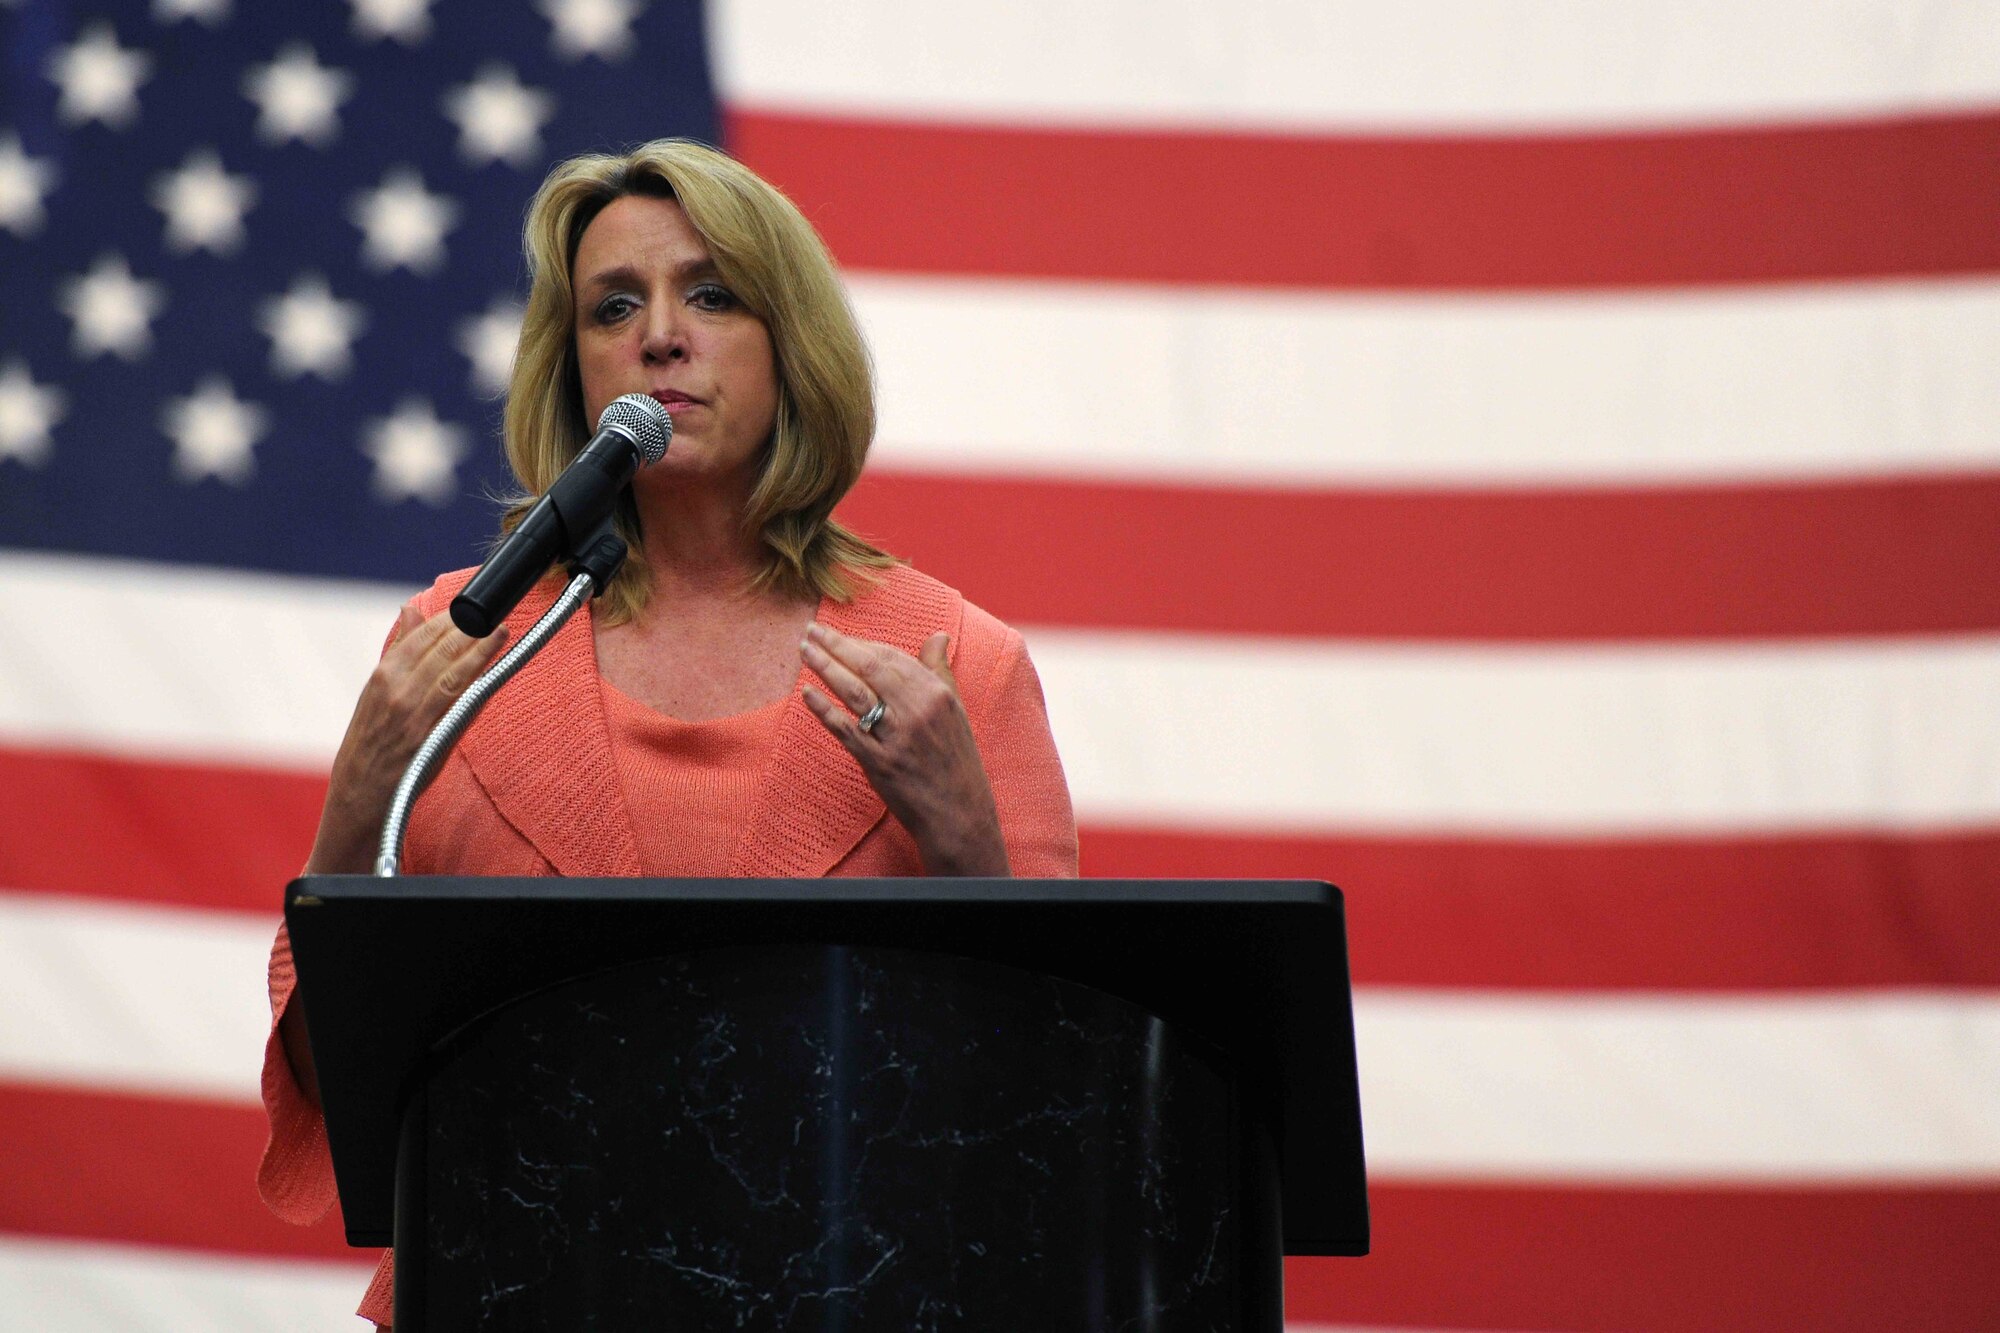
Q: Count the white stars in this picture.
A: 15